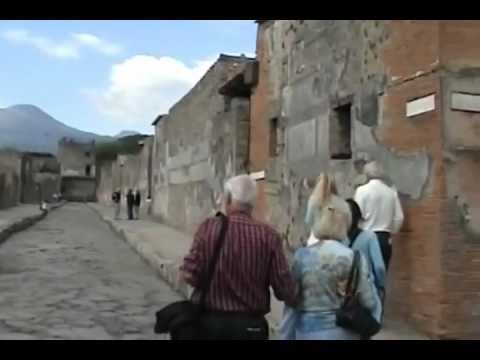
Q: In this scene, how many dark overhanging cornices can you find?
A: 1